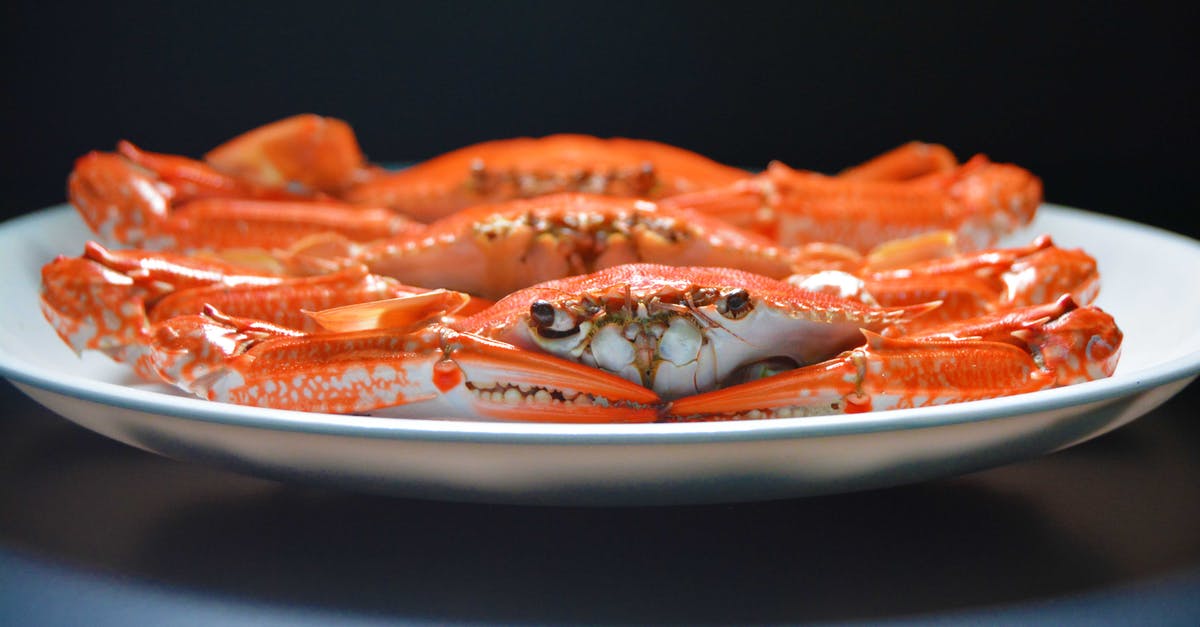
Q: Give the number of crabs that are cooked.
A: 3